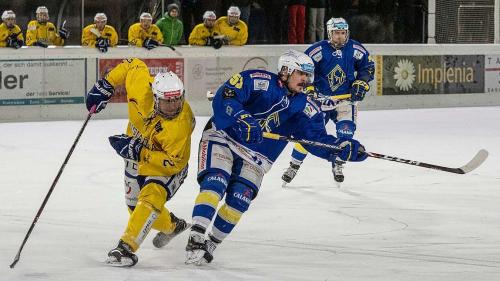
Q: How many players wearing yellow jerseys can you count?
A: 7